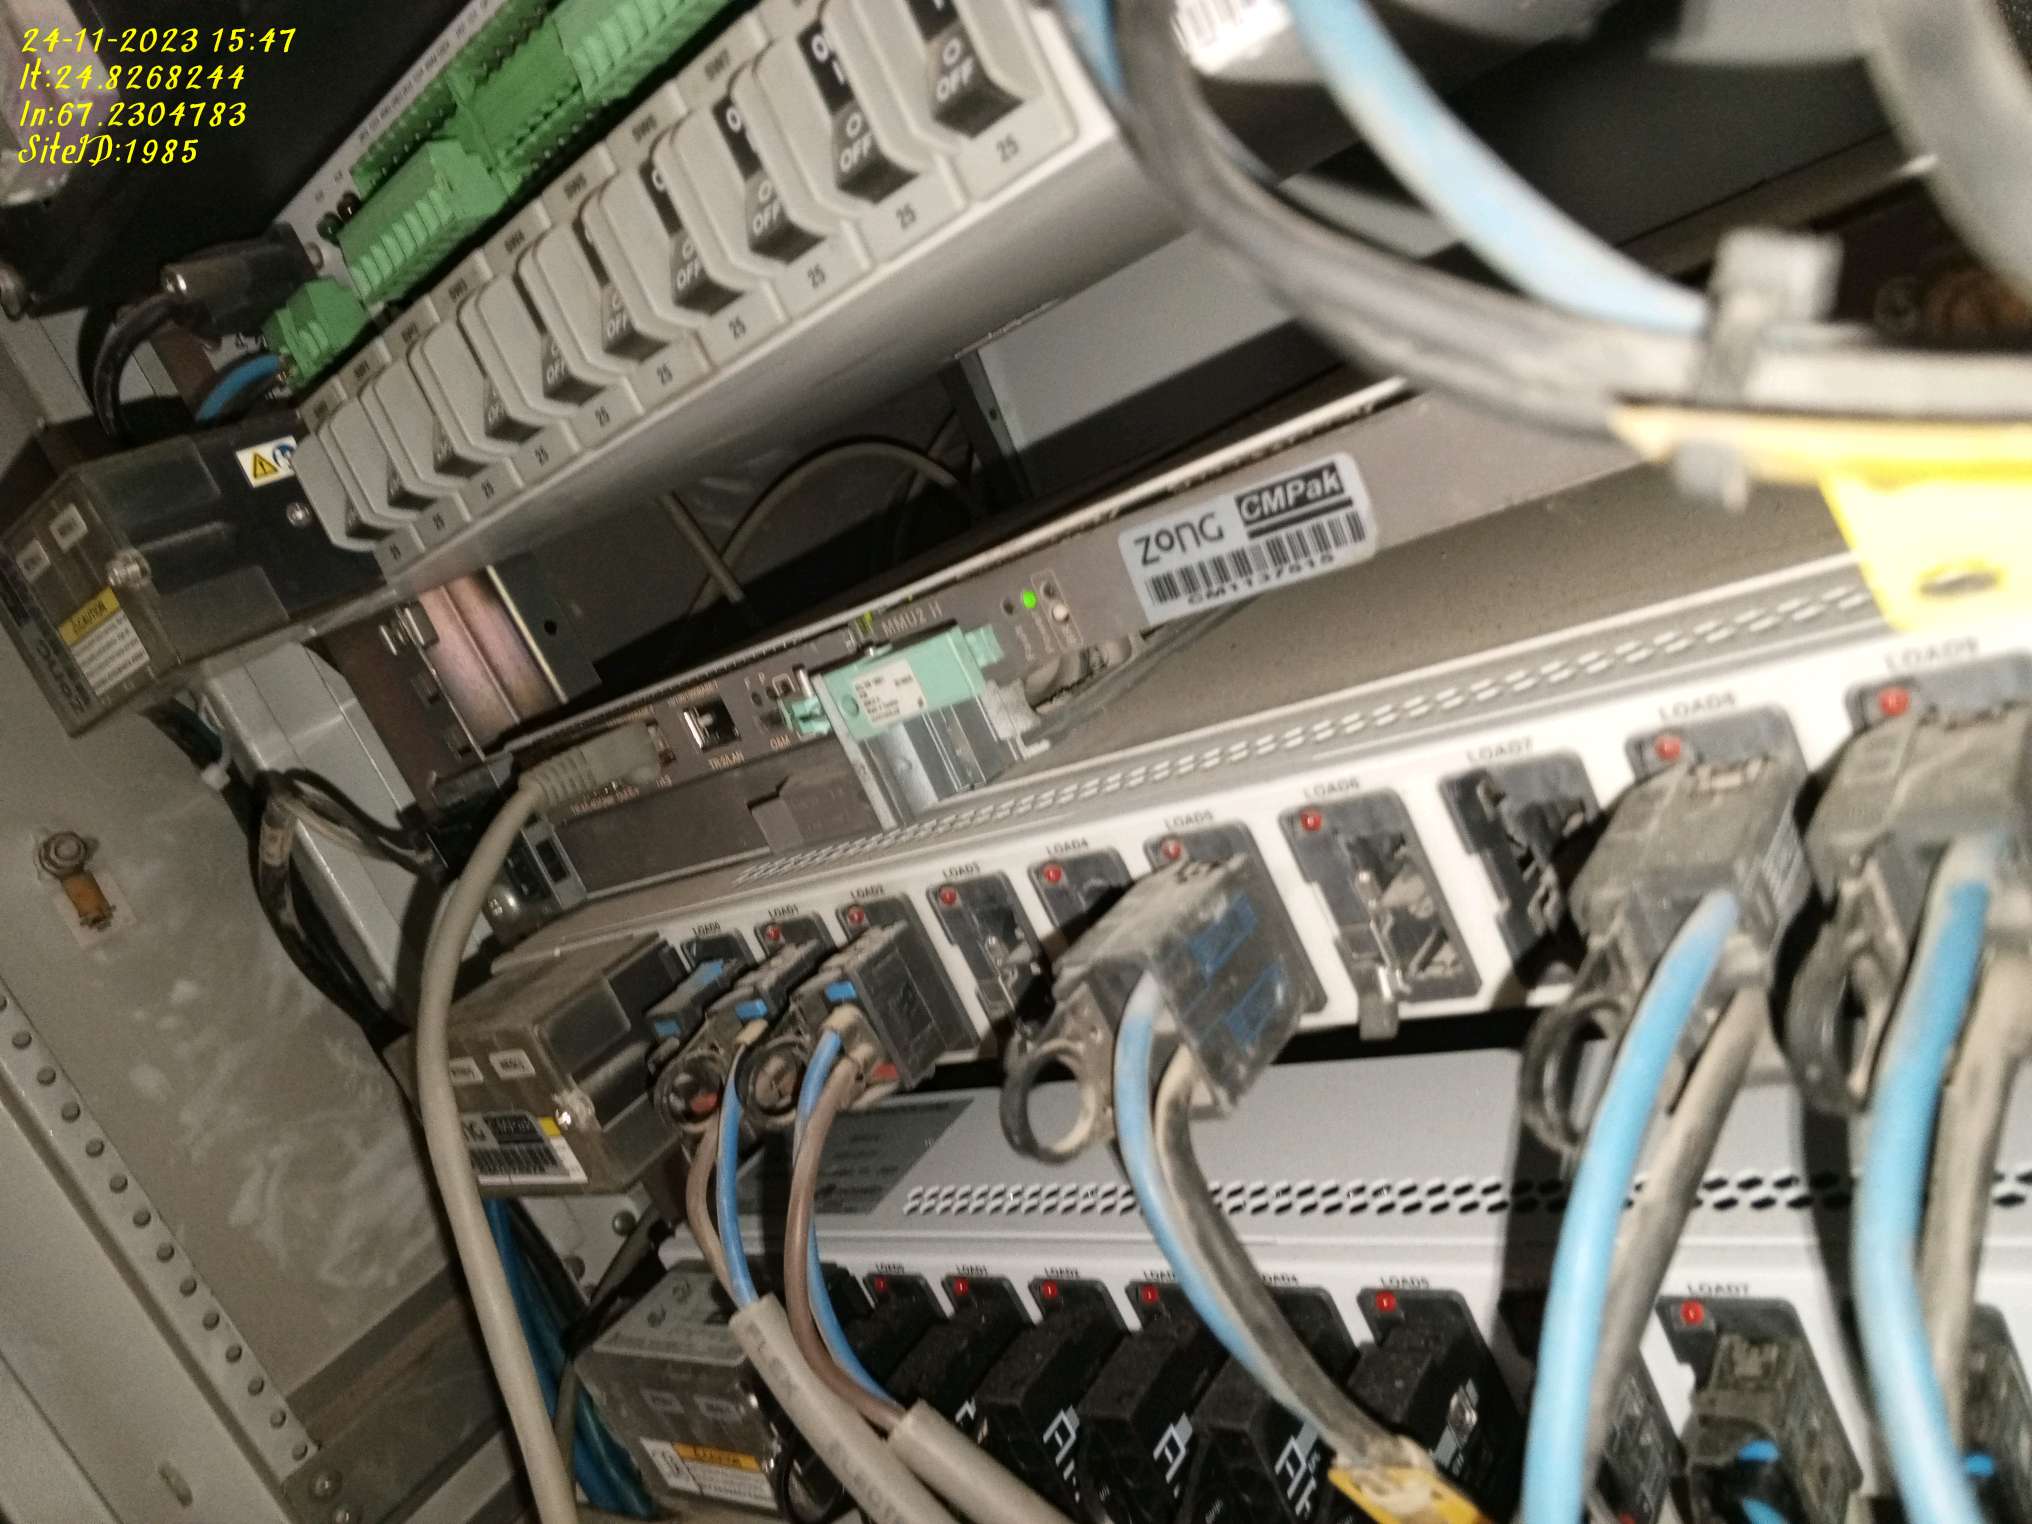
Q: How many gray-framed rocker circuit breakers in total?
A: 10